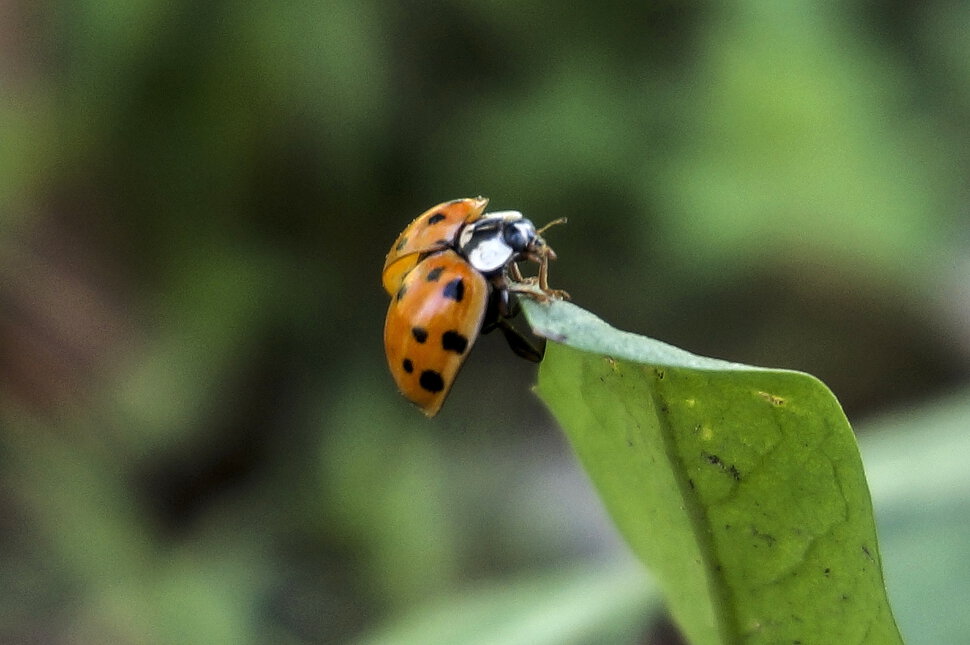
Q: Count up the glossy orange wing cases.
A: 2